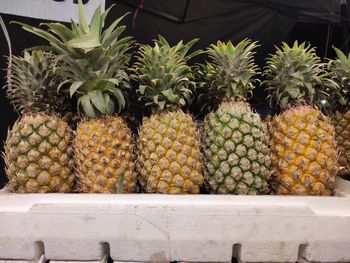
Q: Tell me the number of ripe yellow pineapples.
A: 3